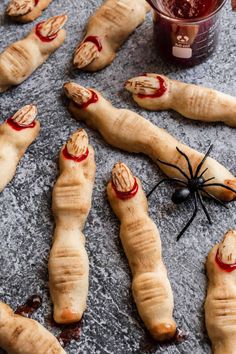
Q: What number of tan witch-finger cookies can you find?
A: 10